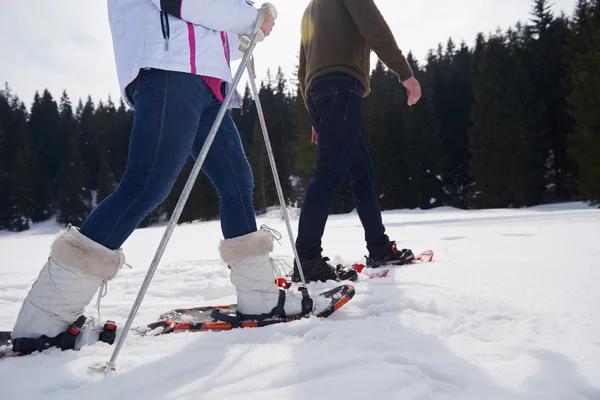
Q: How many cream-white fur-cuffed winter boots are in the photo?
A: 2